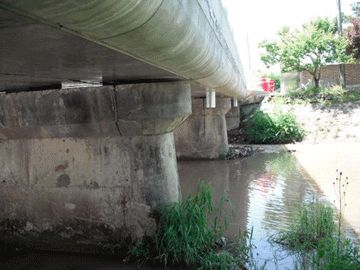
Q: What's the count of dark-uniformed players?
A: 0